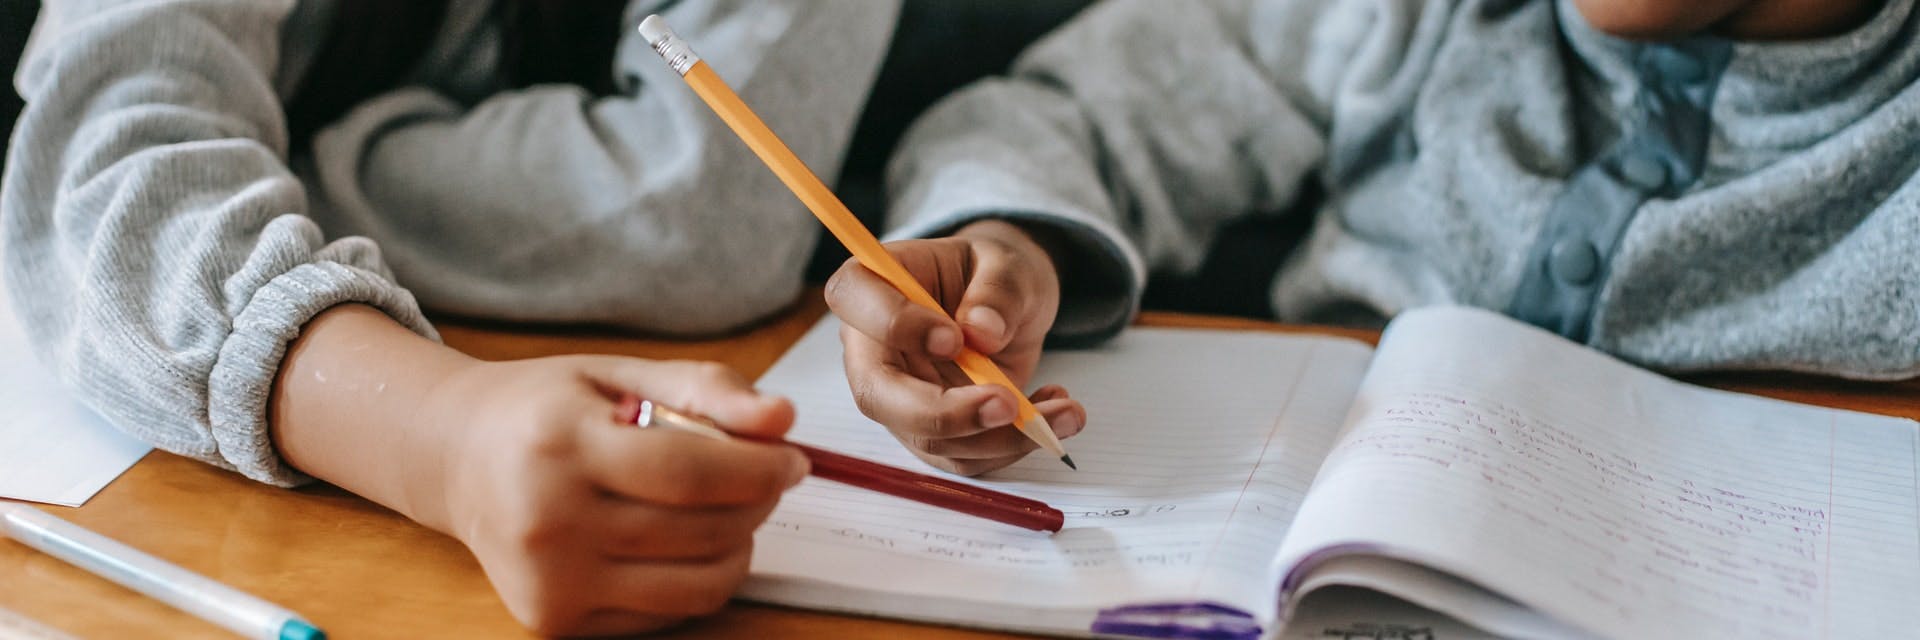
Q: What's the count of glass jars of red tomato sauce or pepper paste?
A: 0